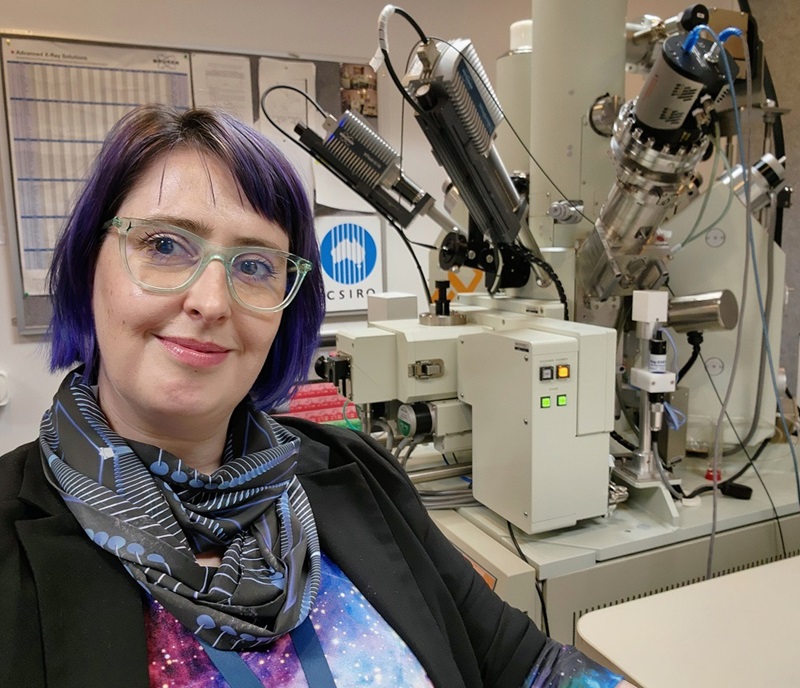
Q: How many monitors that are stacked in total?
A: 0